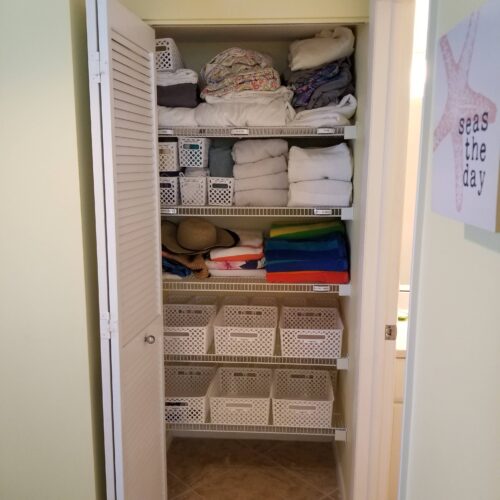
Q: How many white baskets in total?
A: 12